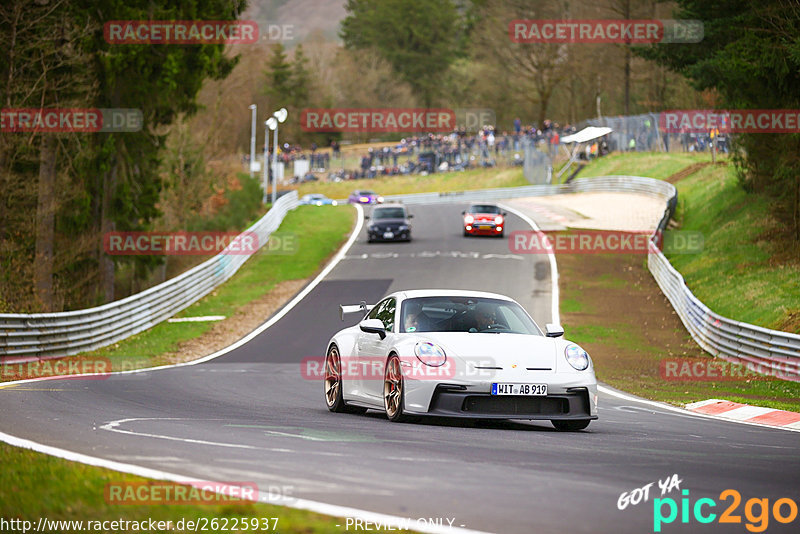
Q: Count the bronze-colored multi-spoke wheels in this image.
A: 2